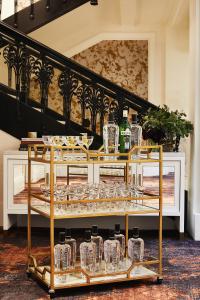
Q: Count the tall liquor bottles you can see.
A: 10